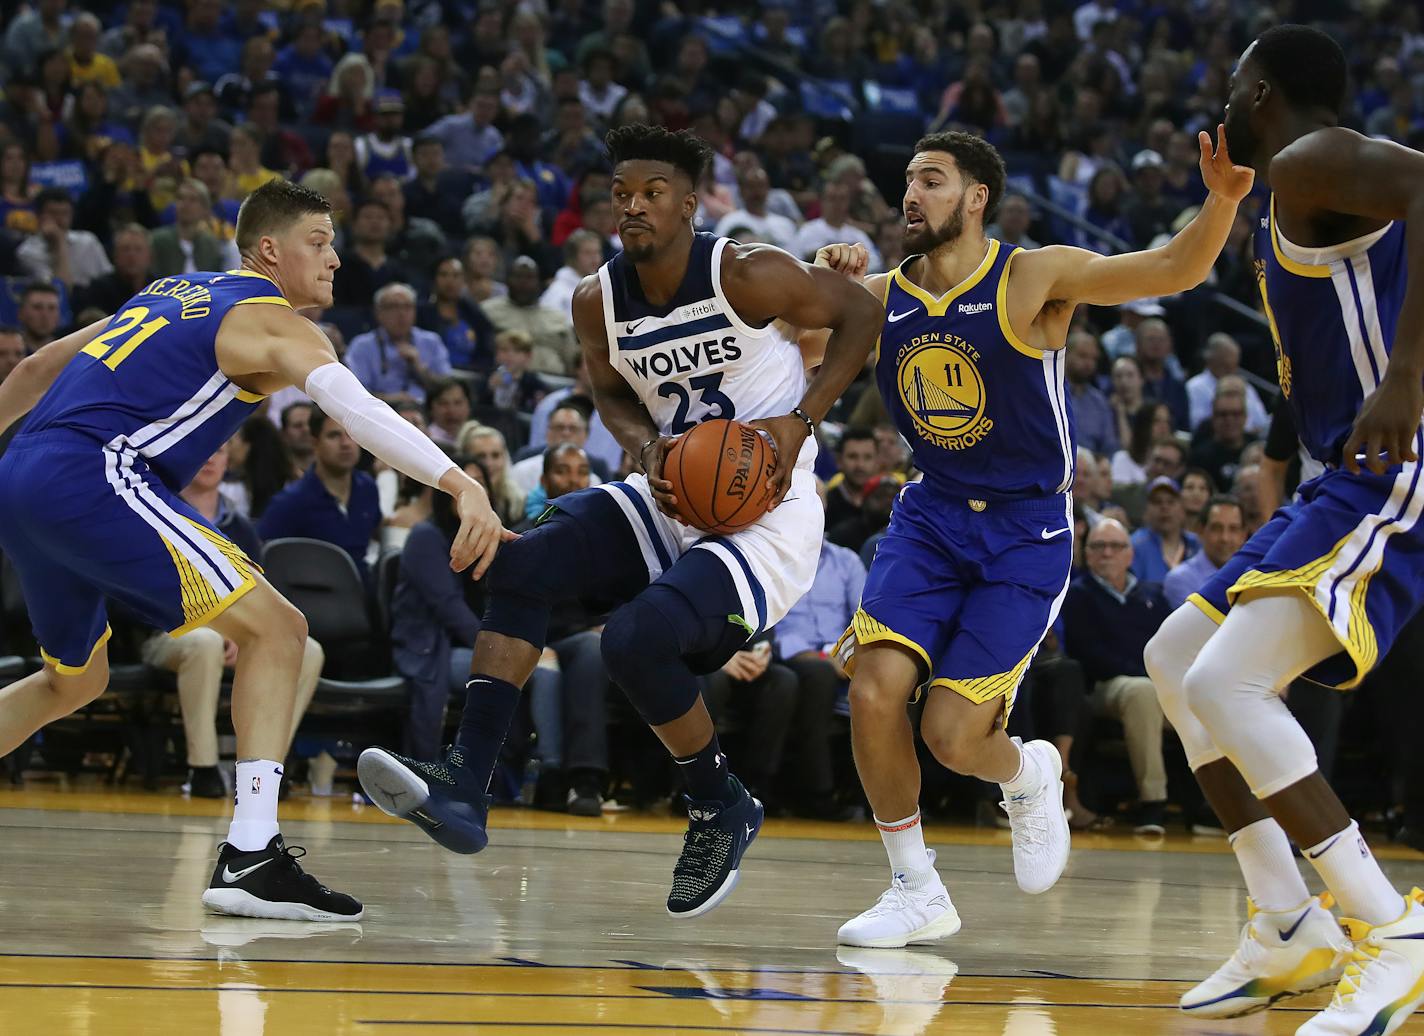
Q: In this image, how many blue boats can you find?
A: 0